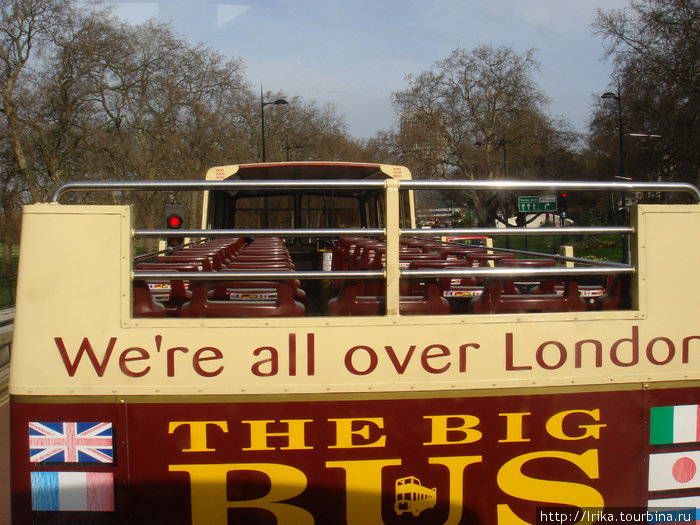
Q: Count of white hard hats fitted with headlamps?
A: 0